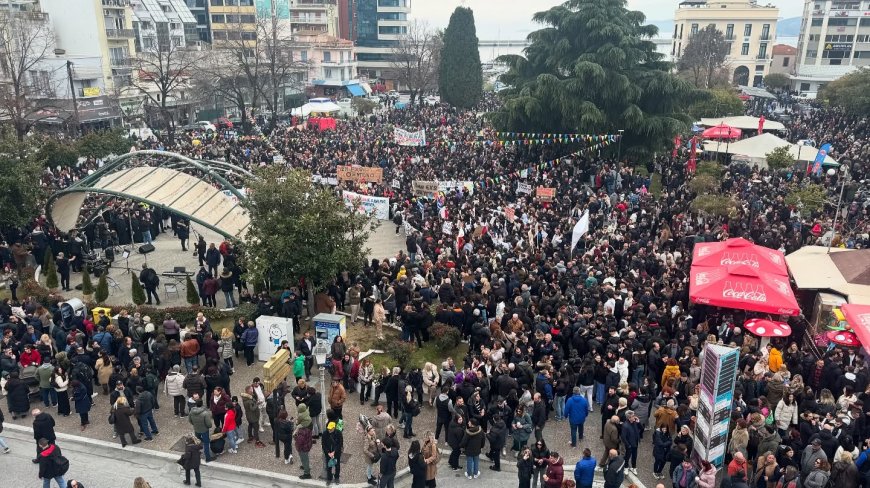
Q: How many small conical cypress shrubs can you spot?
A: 6